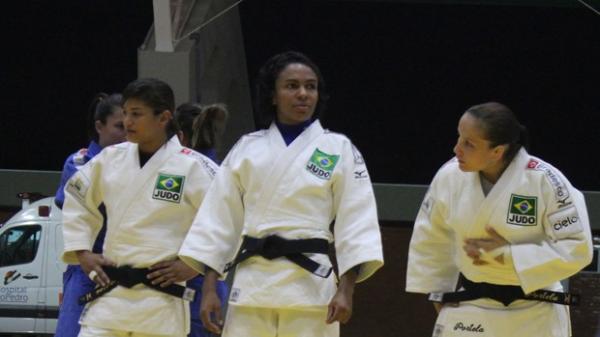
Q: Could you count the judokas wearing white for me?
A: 3